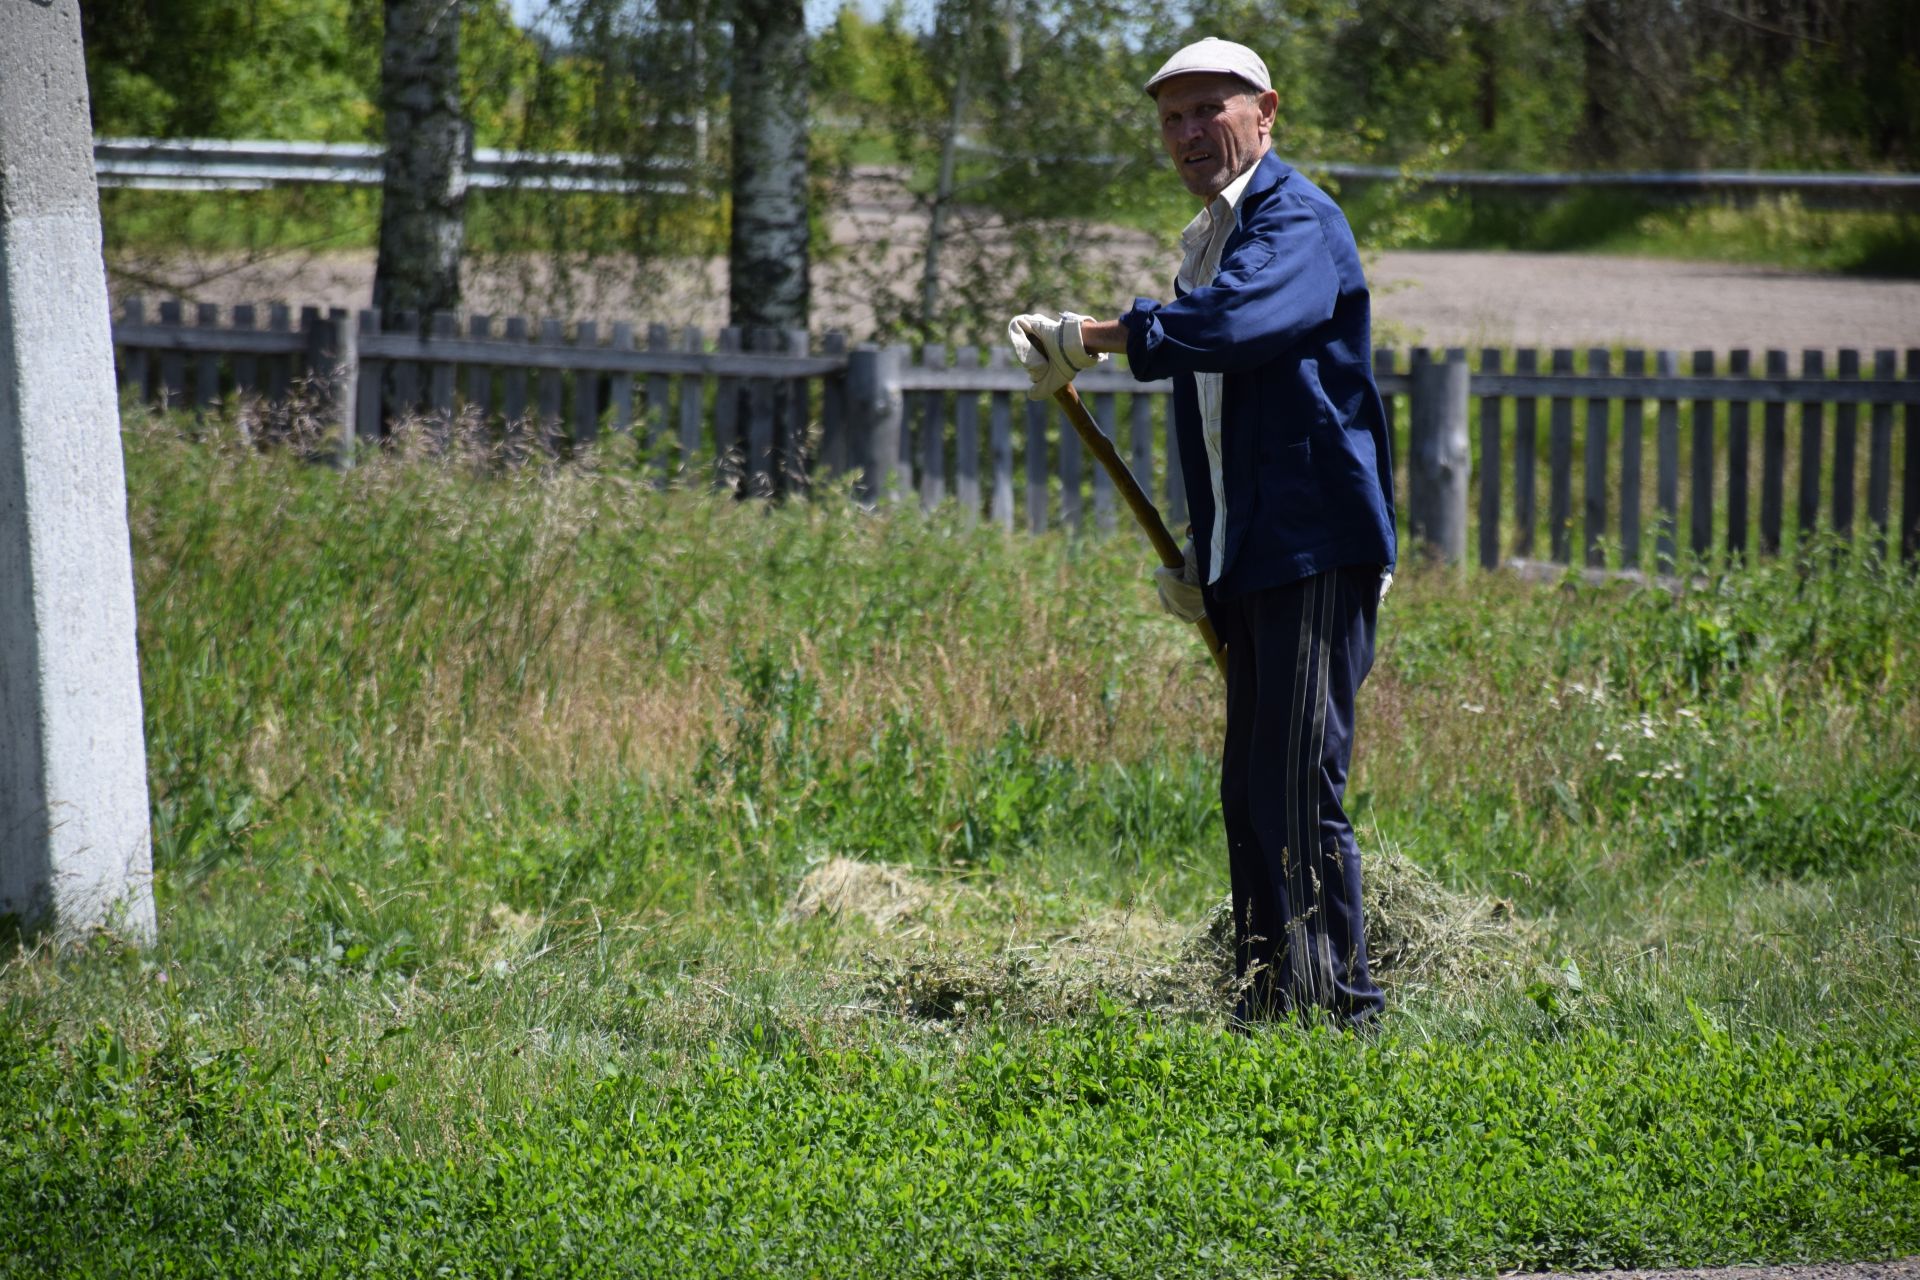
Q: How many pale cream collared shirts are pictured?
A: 1